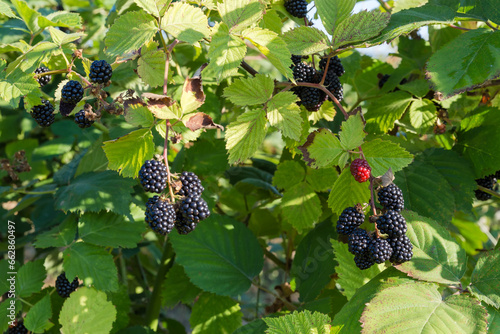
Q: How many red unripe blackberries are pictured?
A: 1